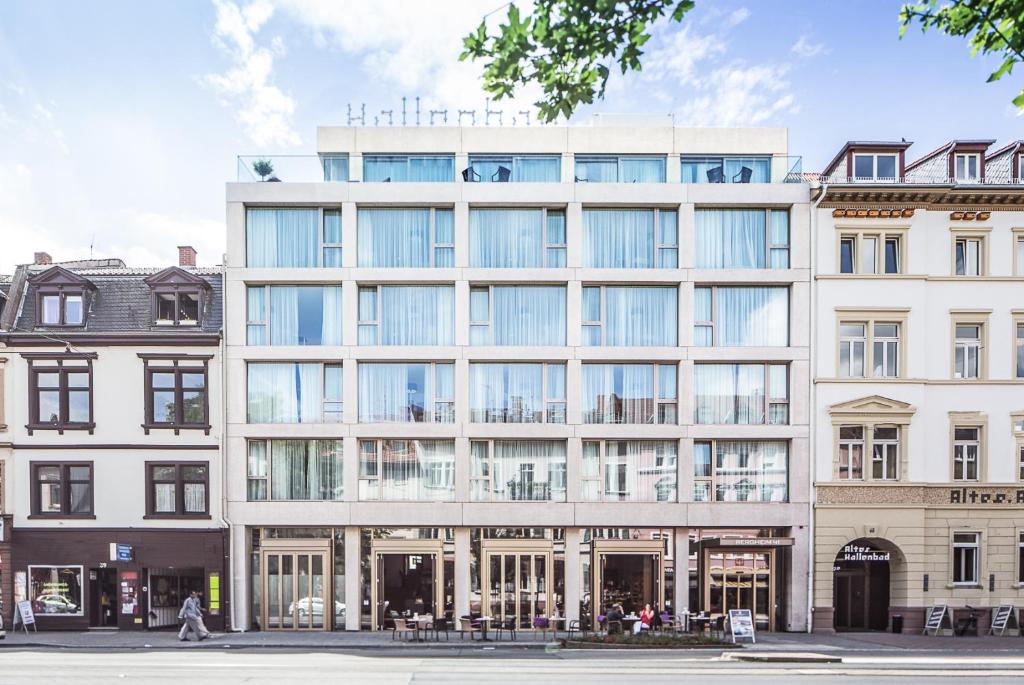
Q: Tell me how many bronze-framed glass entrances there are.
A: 5